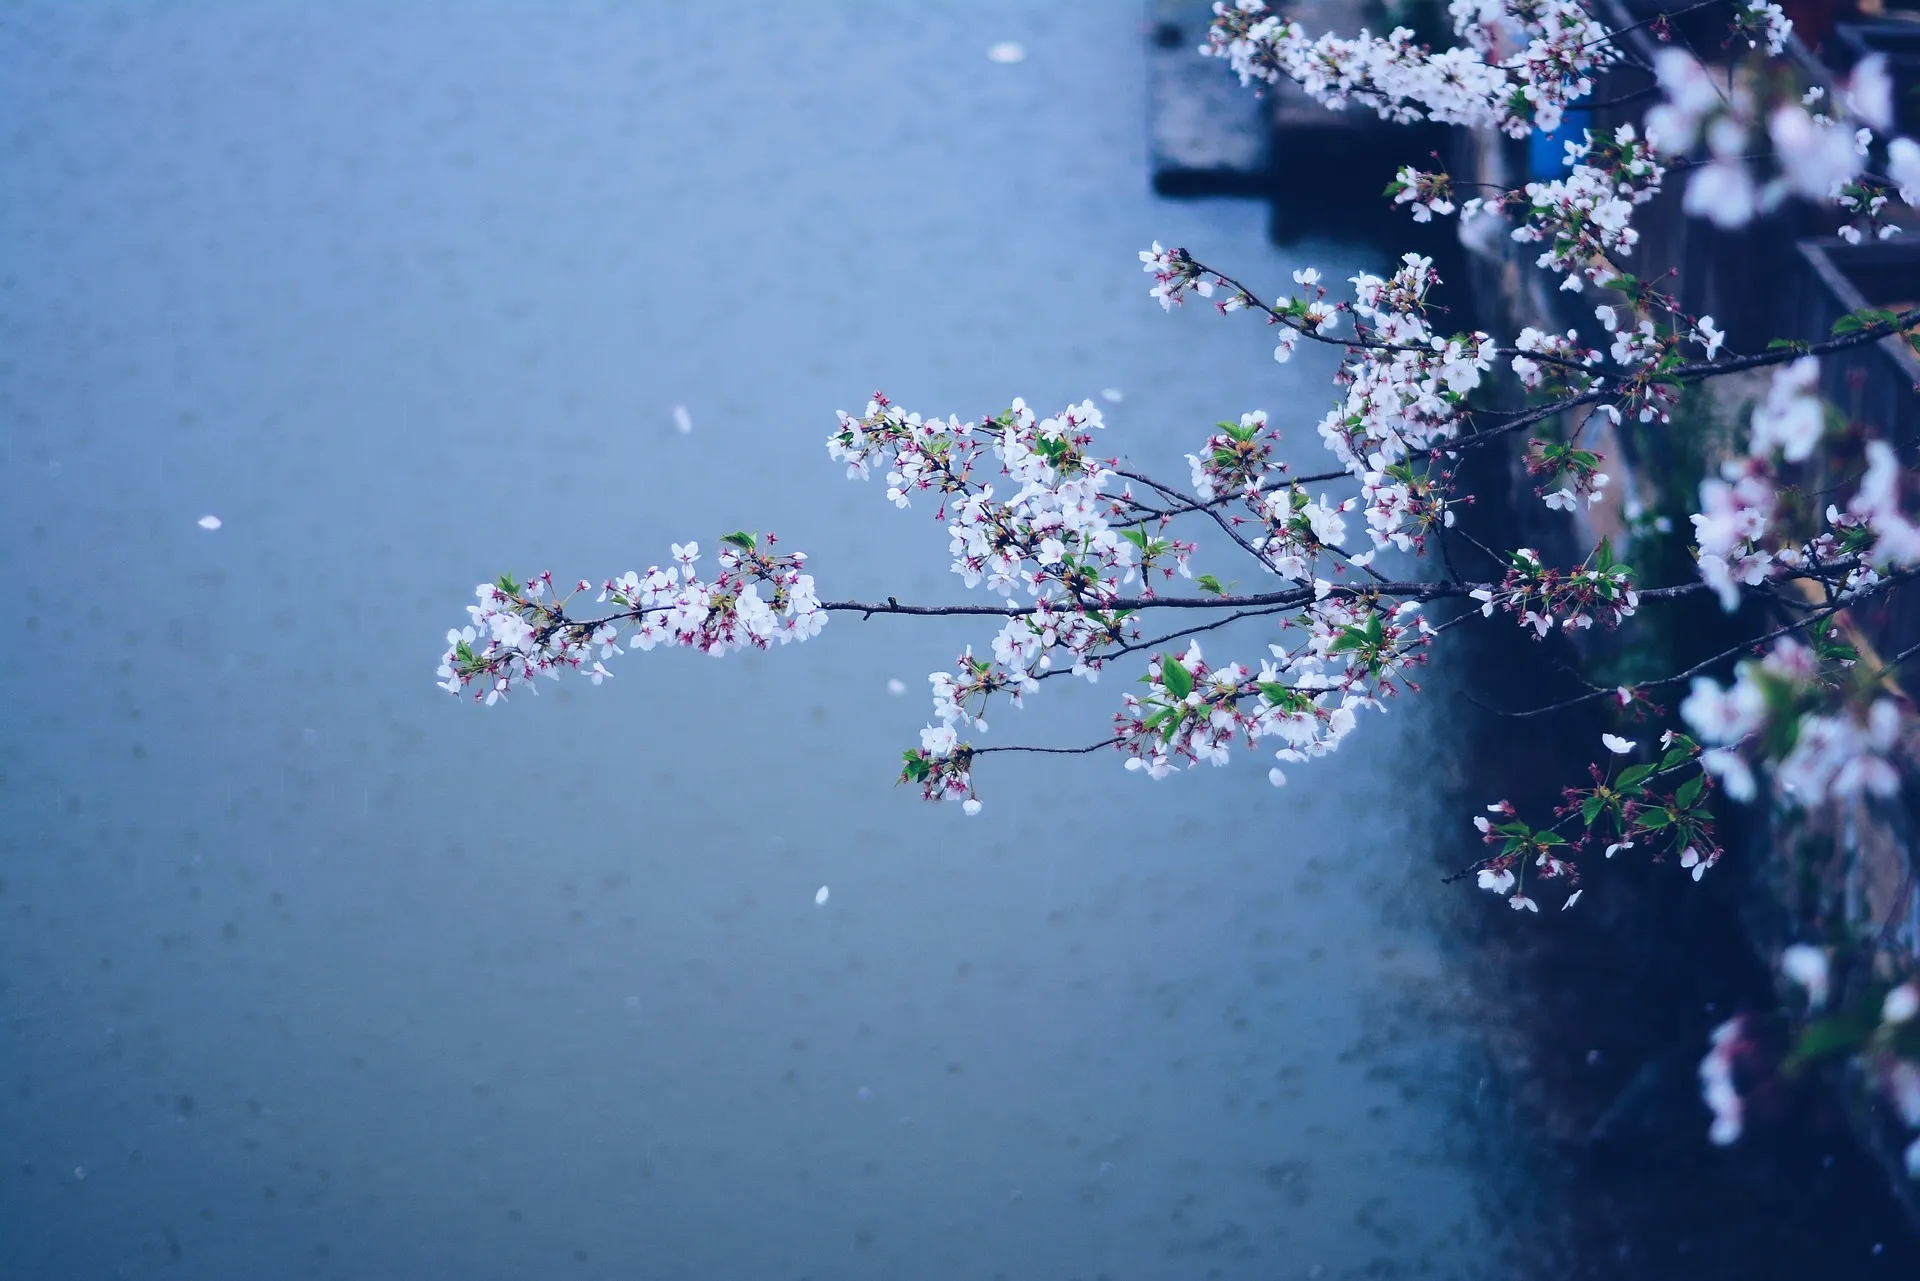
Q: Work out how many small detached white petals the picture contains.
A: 7